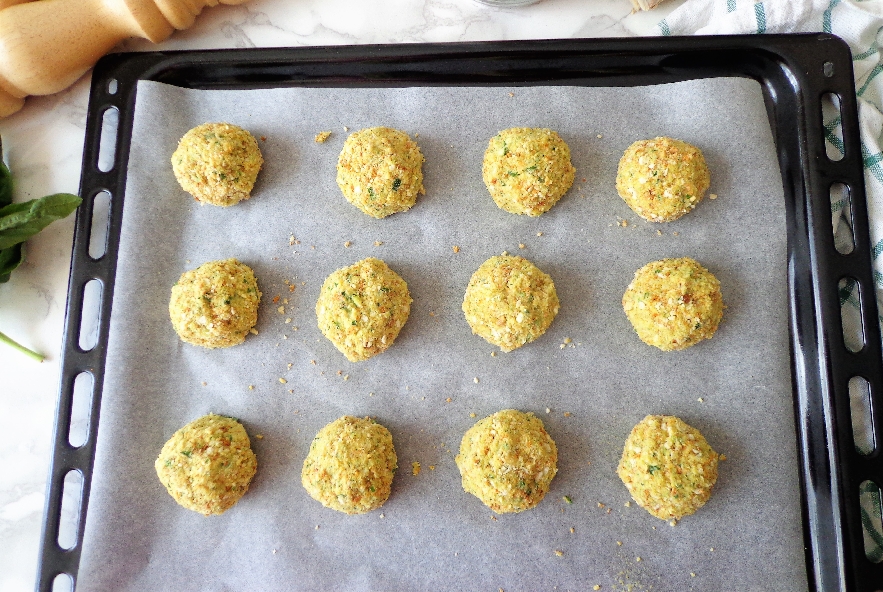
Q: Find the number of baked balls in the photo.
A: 12